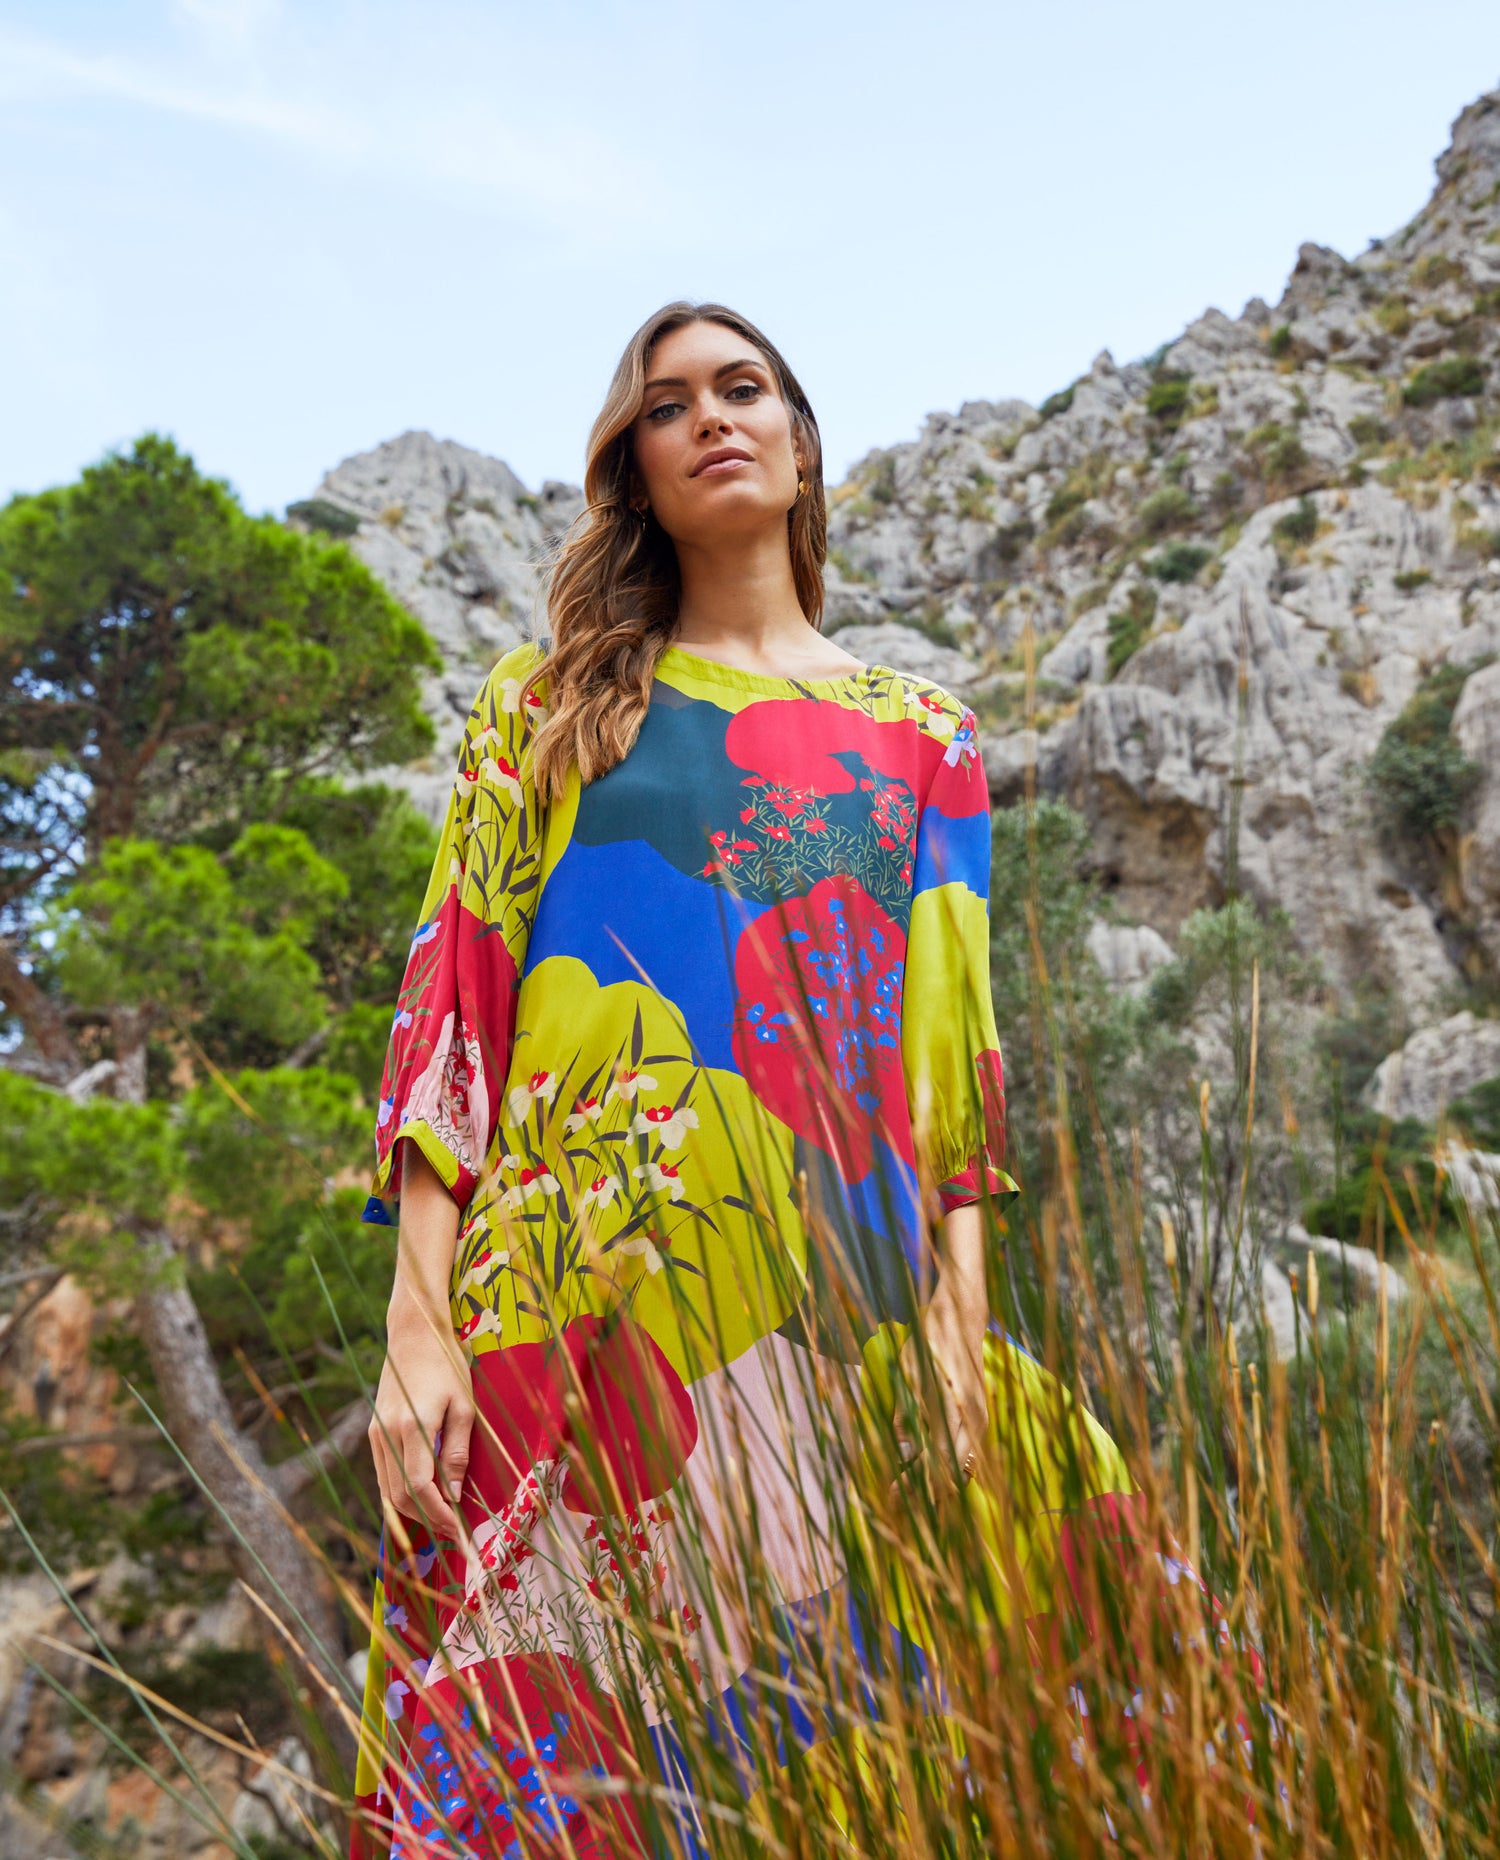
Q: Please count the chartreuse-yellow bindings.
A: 2